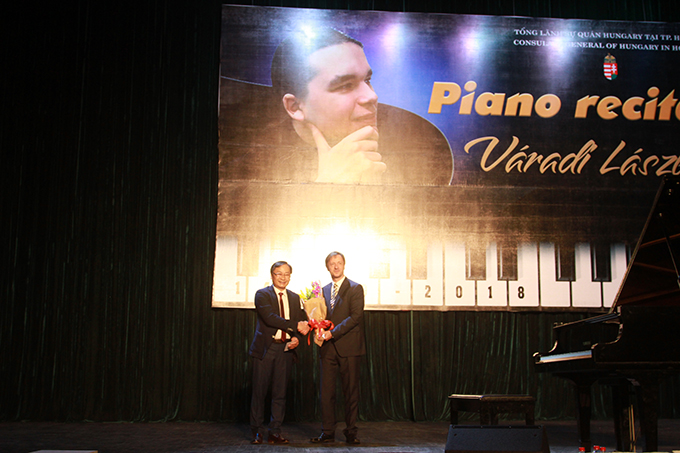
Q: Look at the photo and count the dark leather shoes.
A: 4